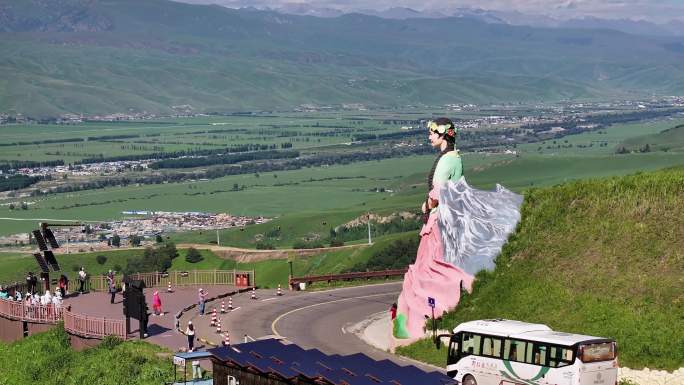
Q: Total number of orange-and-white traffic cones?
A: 9